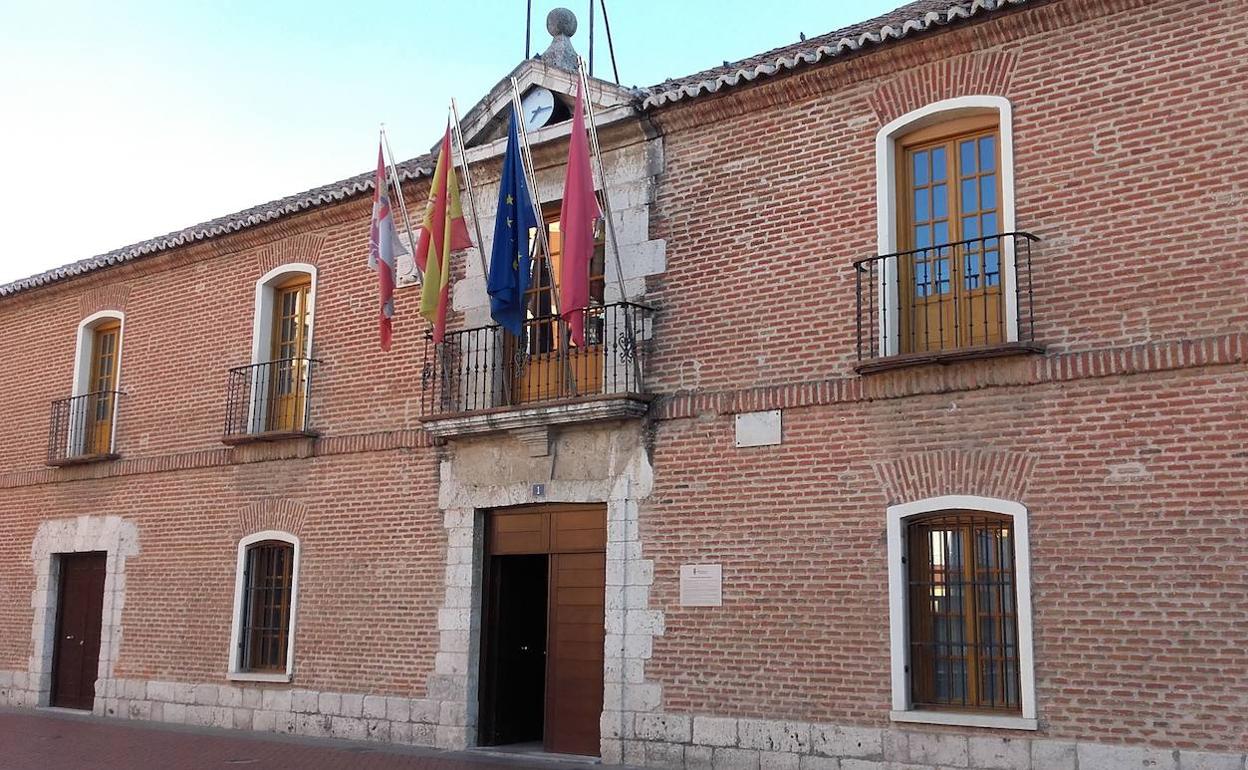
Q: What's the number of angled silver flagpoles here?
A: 4